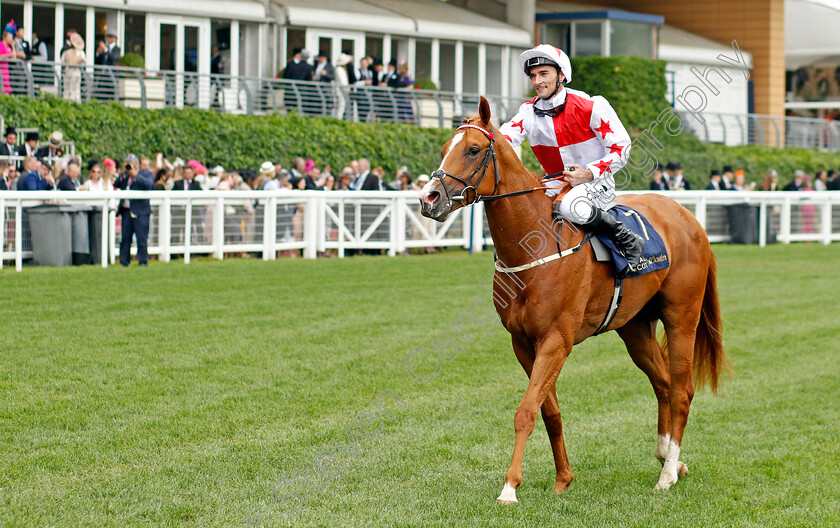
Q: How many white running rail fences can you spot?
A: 1